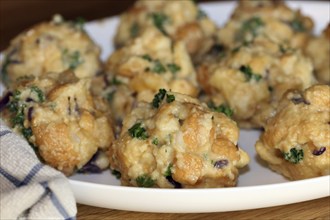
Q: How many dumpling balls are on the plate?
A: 9